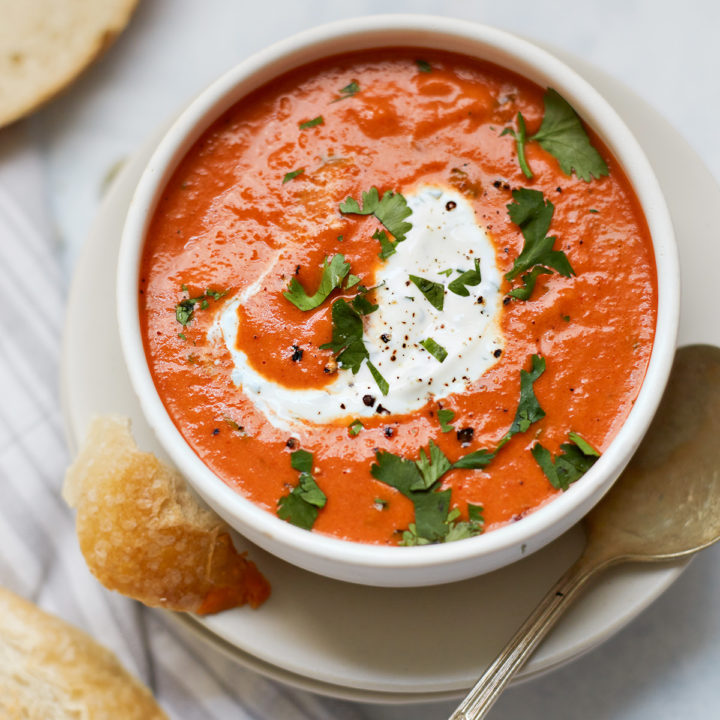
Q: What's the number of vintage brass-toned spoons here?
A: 1